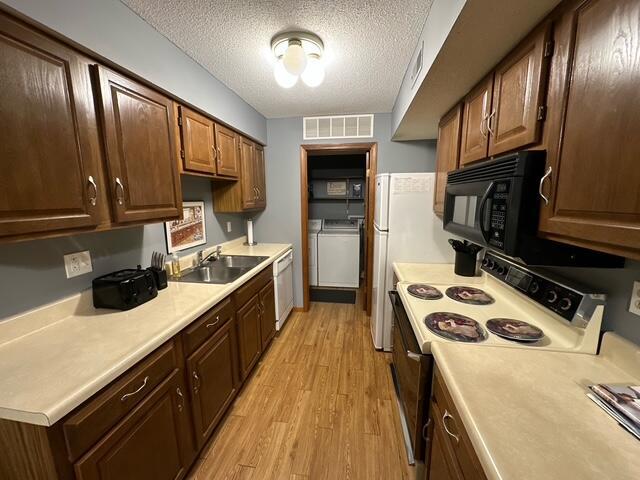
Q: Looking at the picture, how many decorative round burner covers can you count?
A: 4